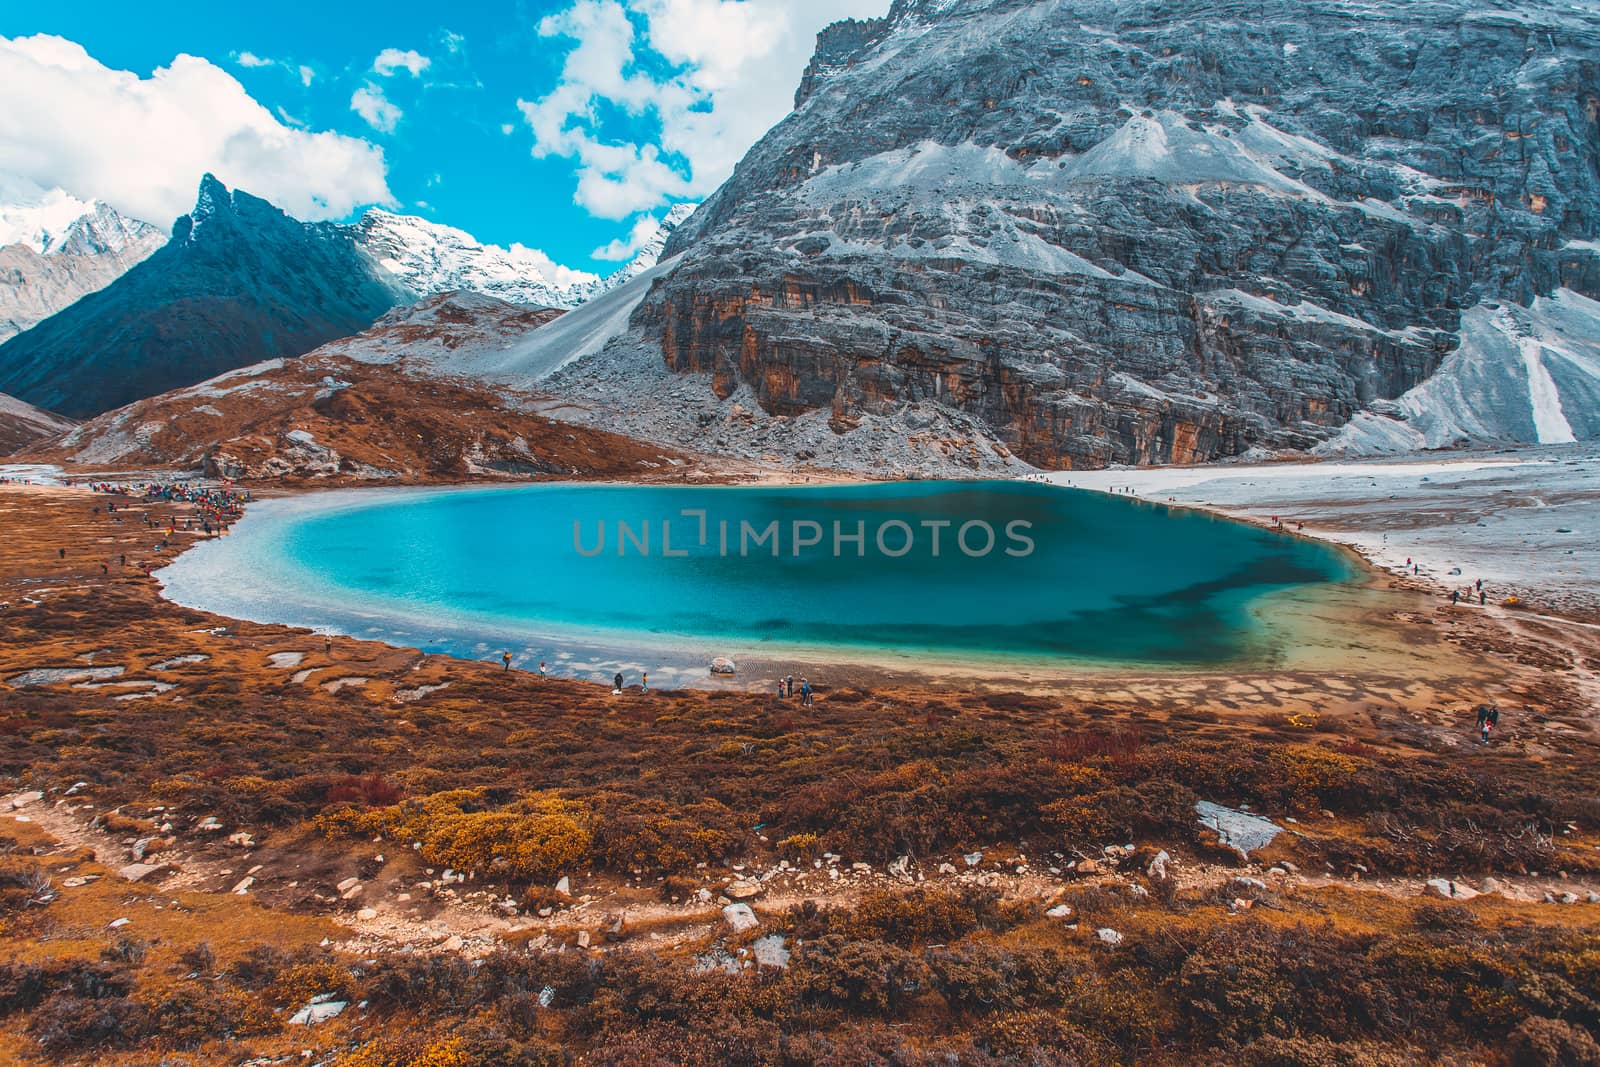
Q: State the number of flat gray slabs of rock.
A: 1